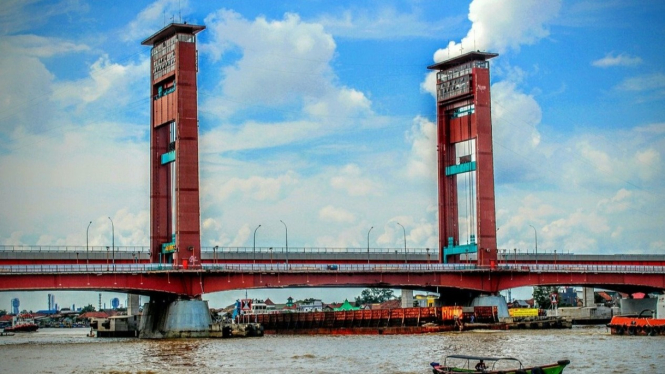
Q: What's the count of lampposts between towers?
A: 4